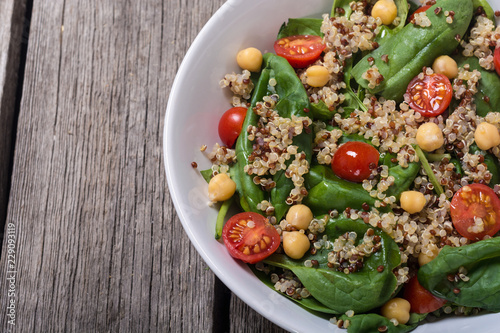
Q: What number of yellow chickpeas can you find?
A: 12